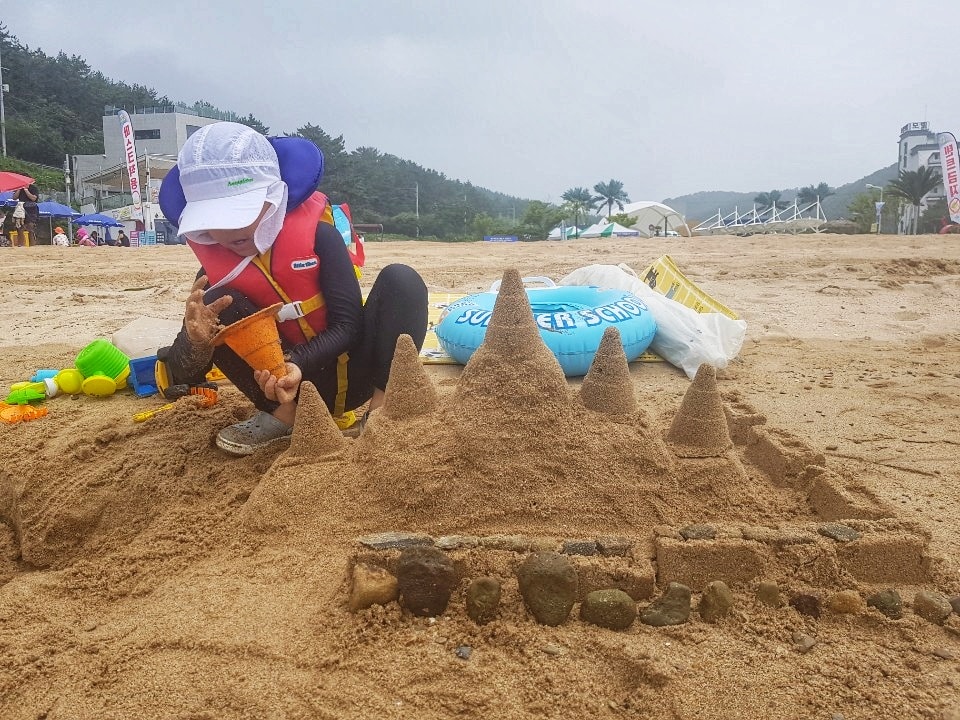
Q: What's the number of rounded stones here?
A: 13